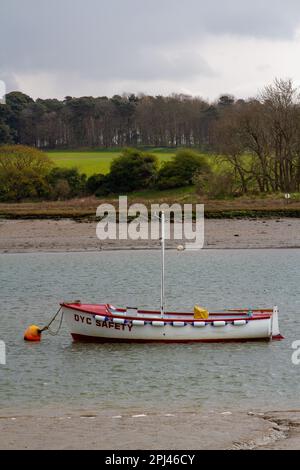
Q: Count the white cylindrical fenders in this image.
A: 8